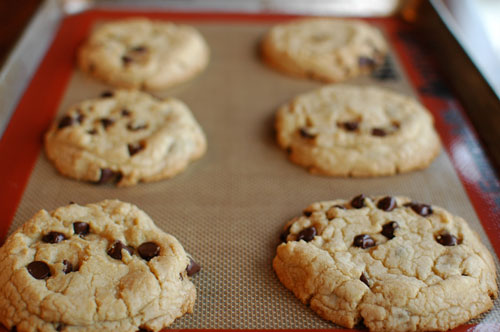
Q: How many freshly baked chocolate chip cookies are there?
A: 6